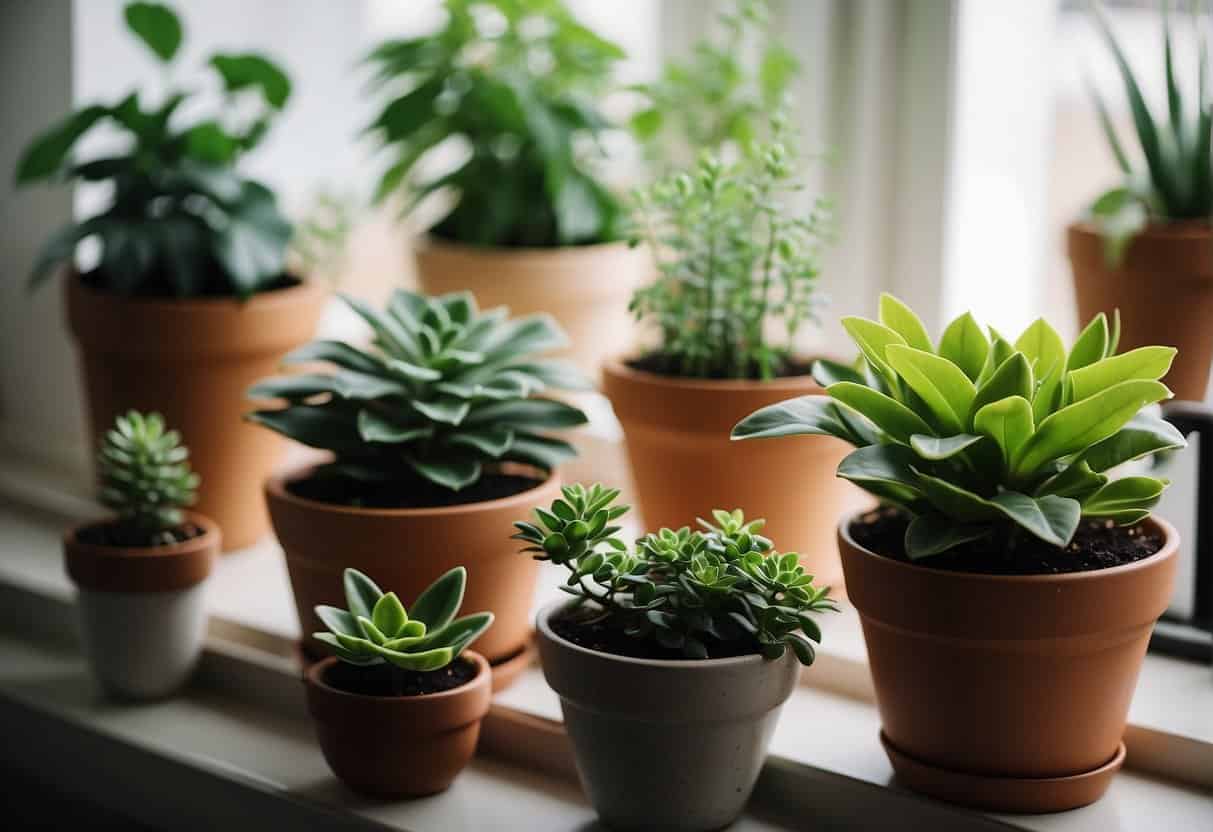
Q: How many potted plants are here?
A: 9